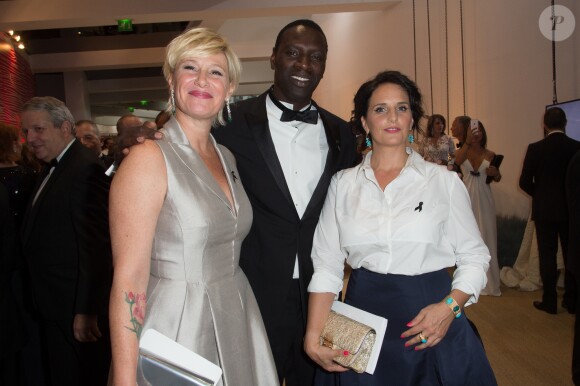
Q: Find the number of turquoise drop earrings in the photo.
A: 2